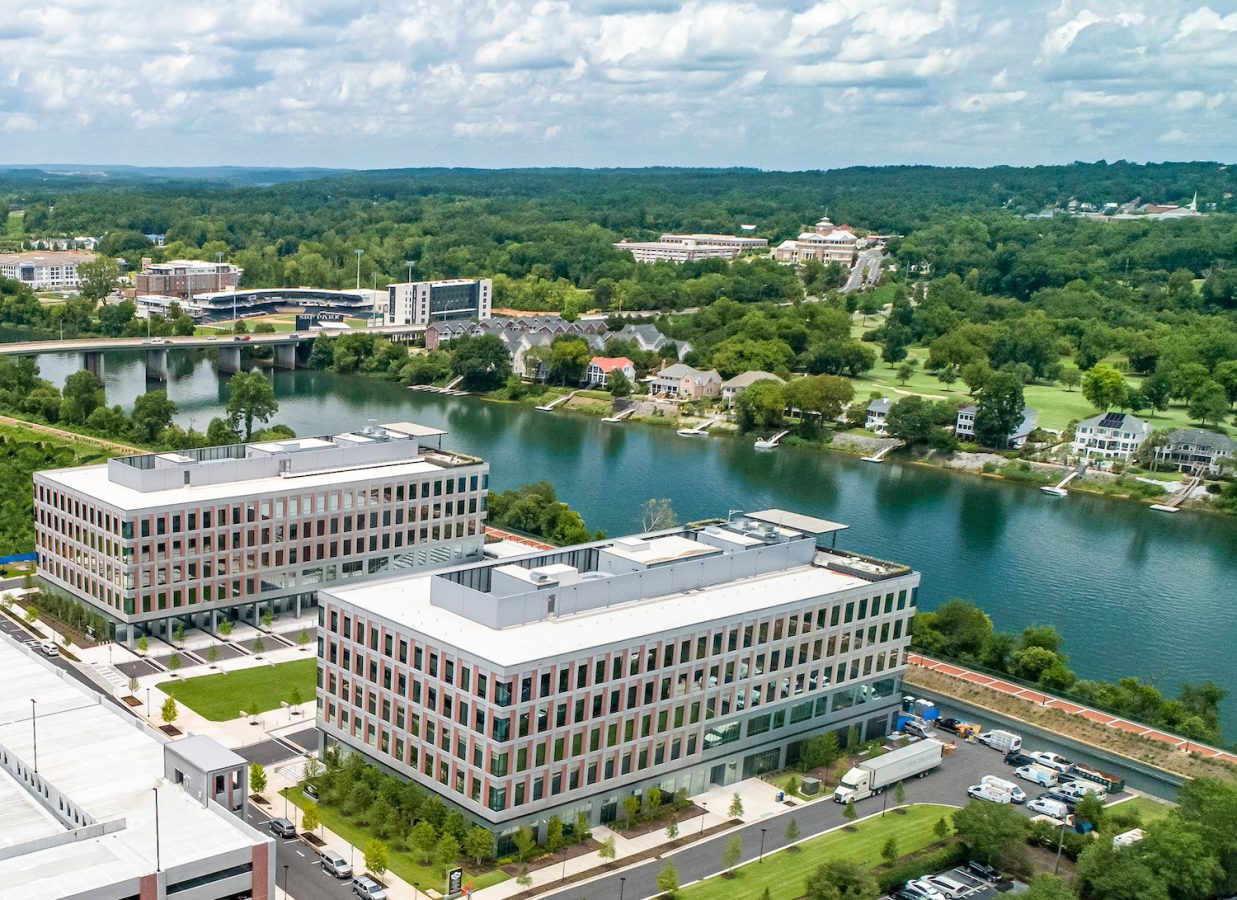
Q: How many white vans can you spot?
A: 6